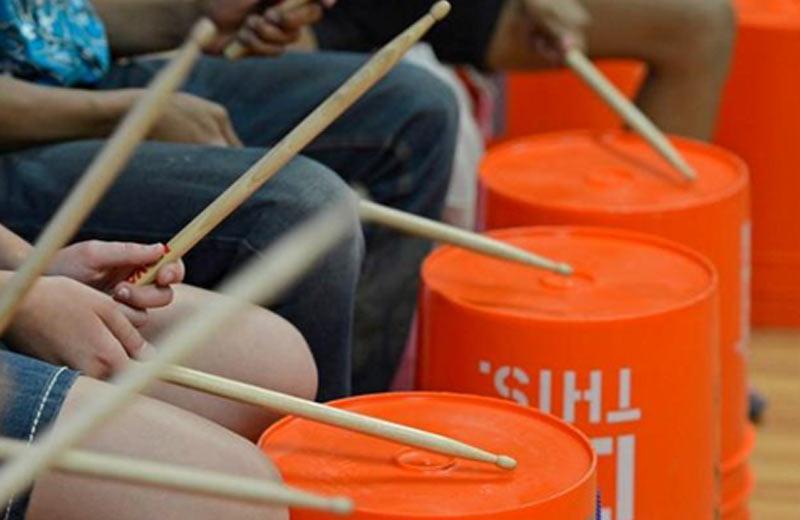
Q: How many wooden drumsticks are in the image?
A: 8